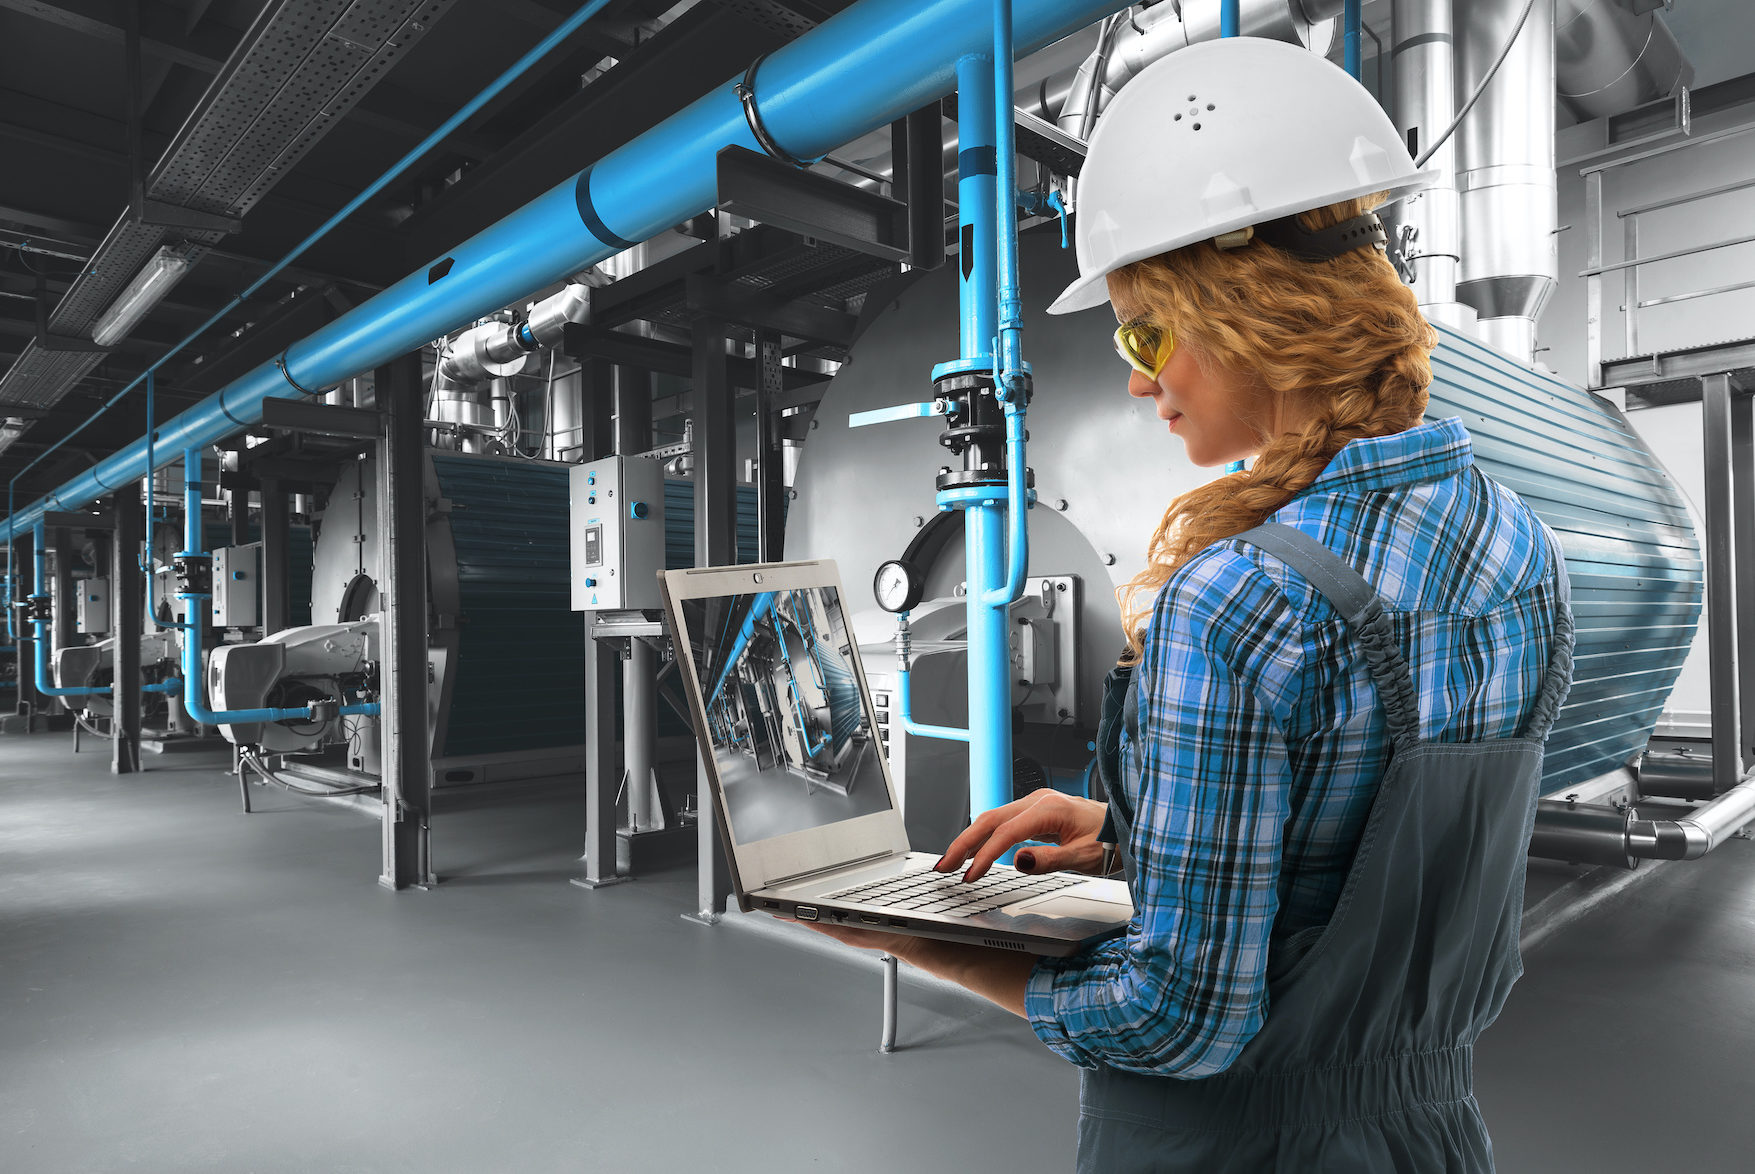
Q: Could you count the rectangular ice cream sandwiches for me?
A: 0